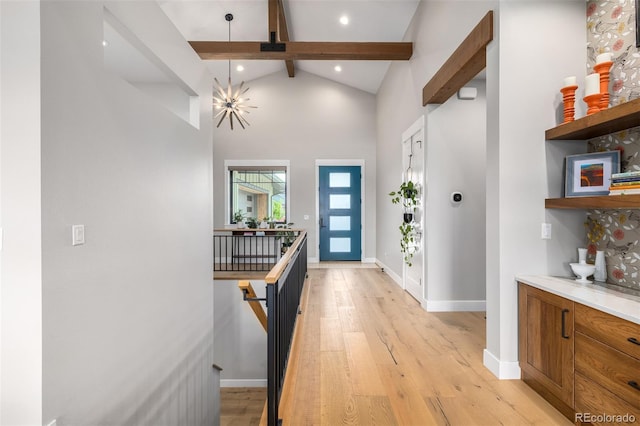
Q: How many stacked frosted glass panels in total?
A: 4